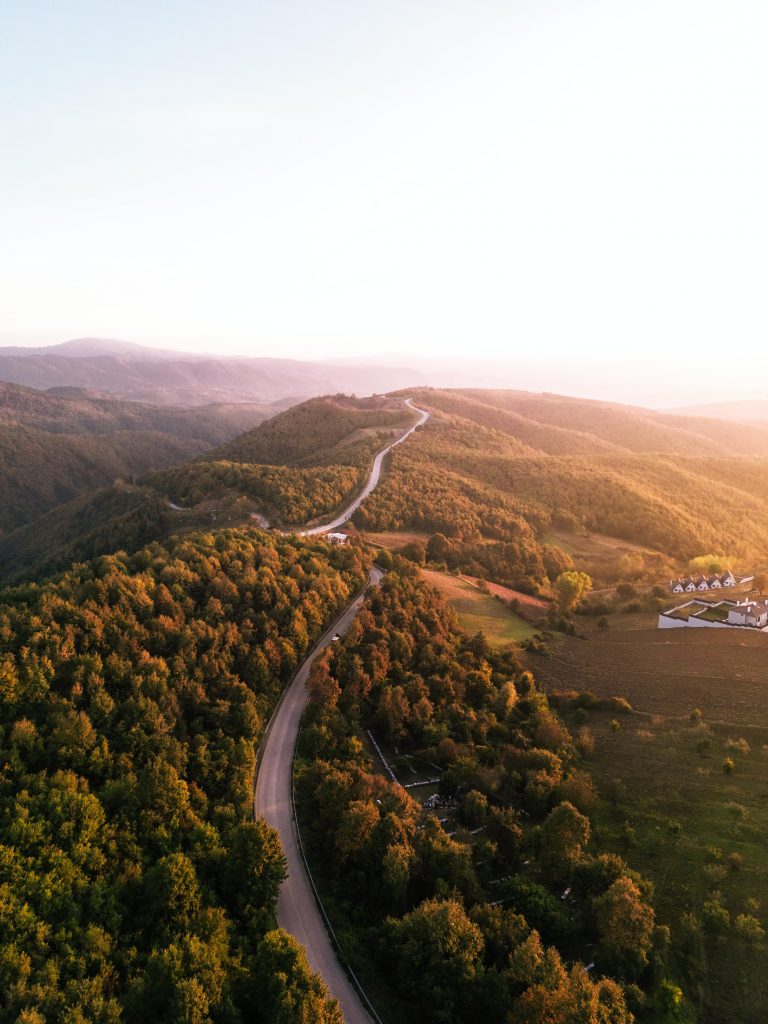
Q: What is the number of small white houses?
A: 5